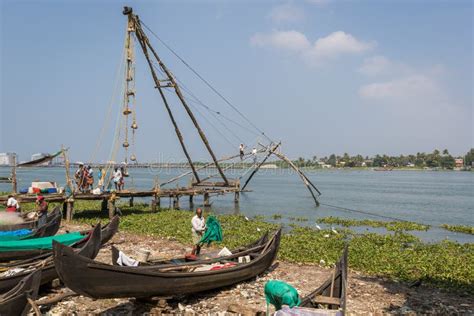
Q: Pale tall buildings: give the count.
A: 2